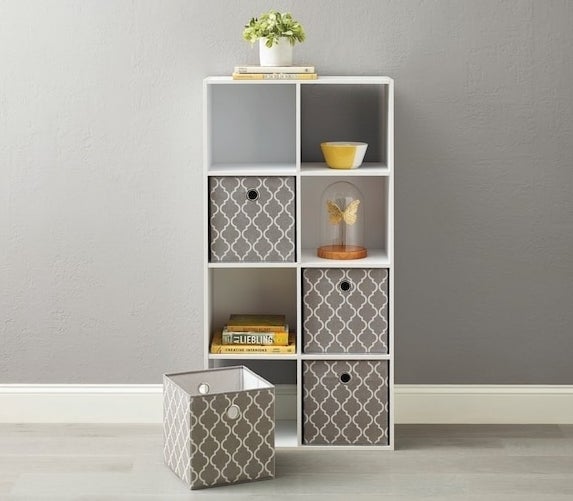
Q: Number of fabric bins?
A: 4